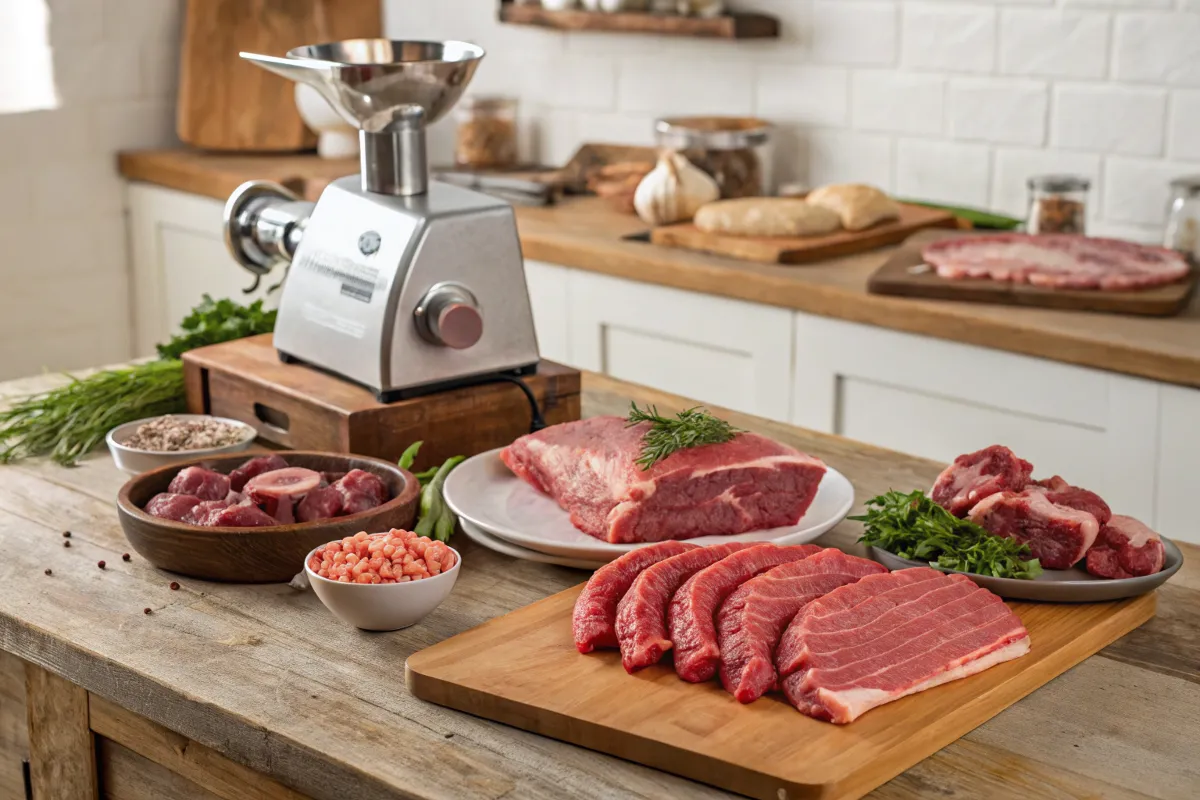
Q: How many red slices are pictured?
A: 5